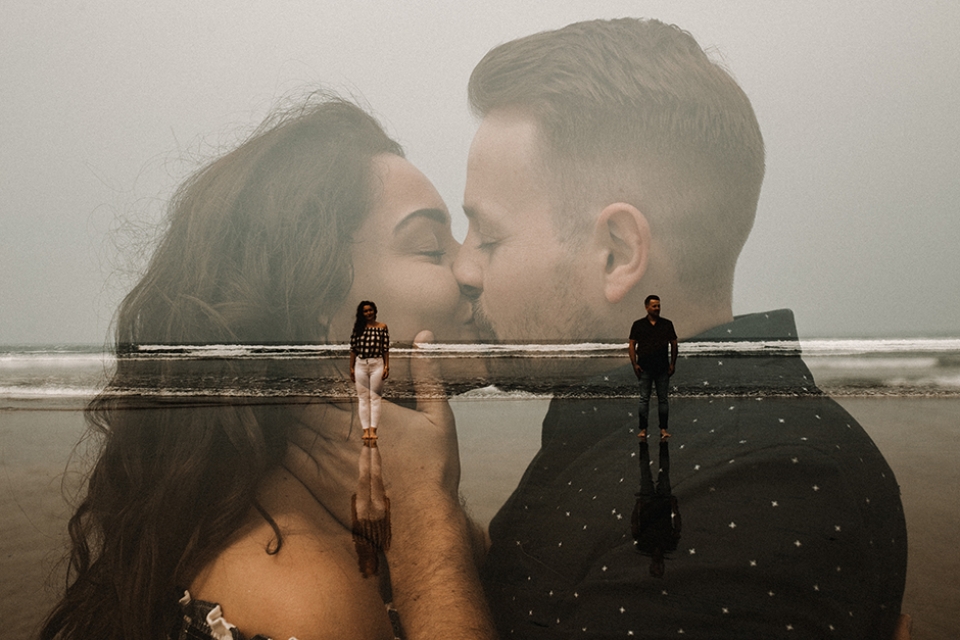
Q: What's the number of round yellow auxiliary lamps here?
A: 0